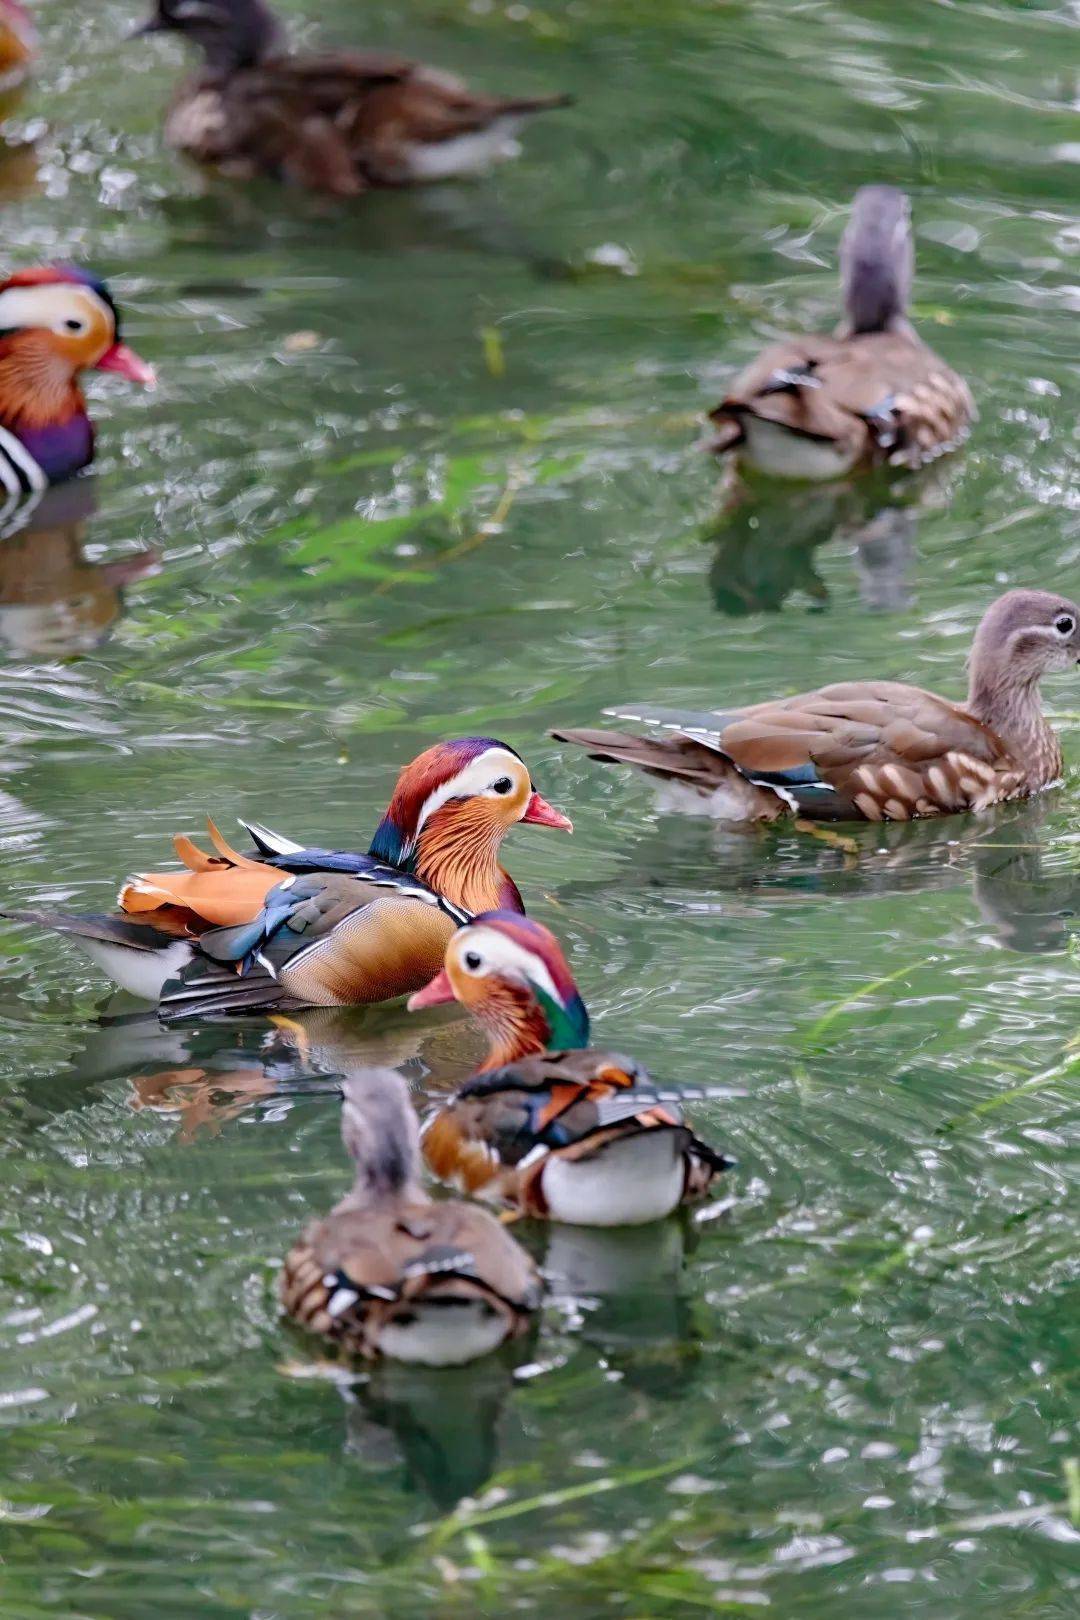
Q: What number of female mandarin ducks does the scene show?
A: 4